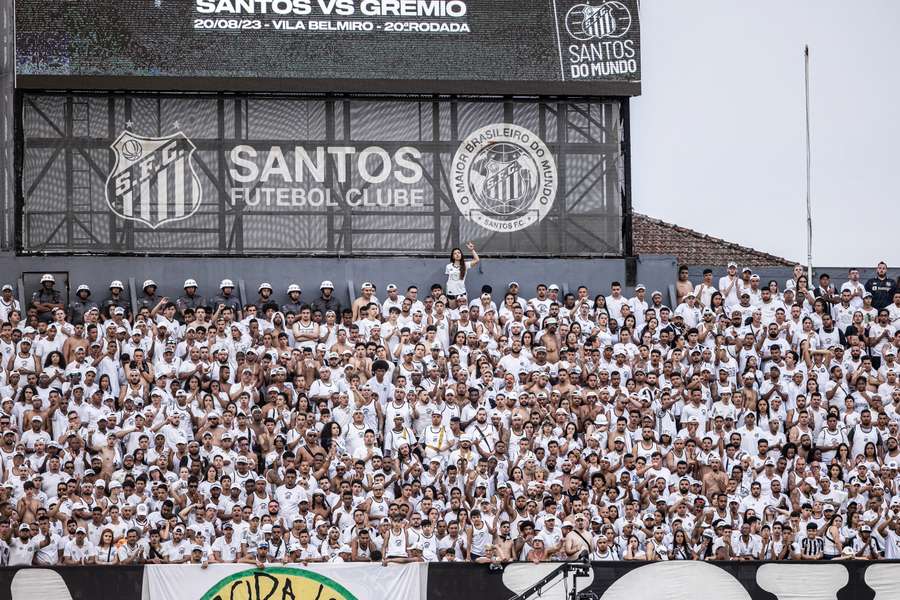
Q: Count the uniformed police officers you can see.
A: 9